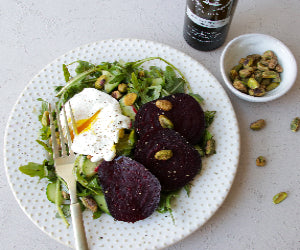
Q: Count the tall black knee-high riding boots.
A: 0